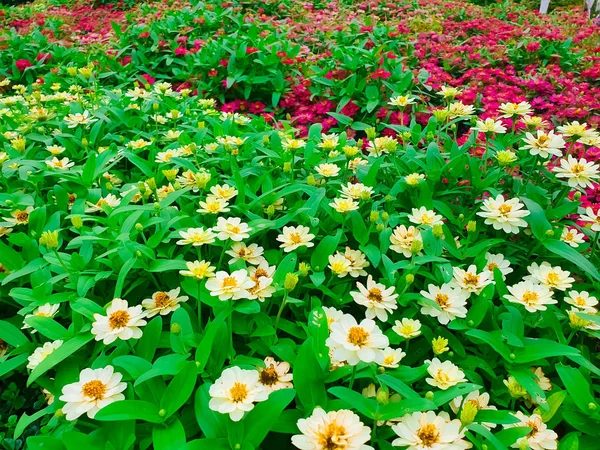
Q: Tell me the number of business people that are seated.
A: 0